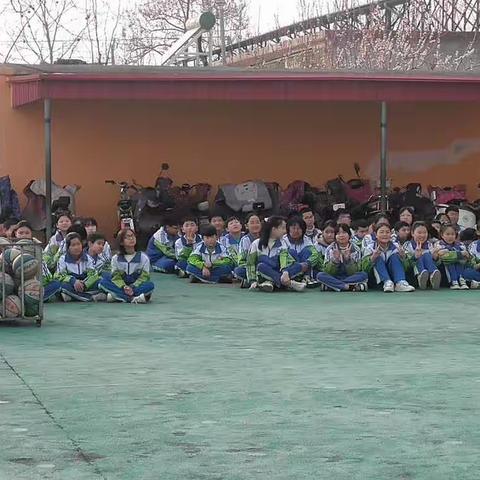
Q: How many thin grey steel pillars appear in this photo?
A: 2